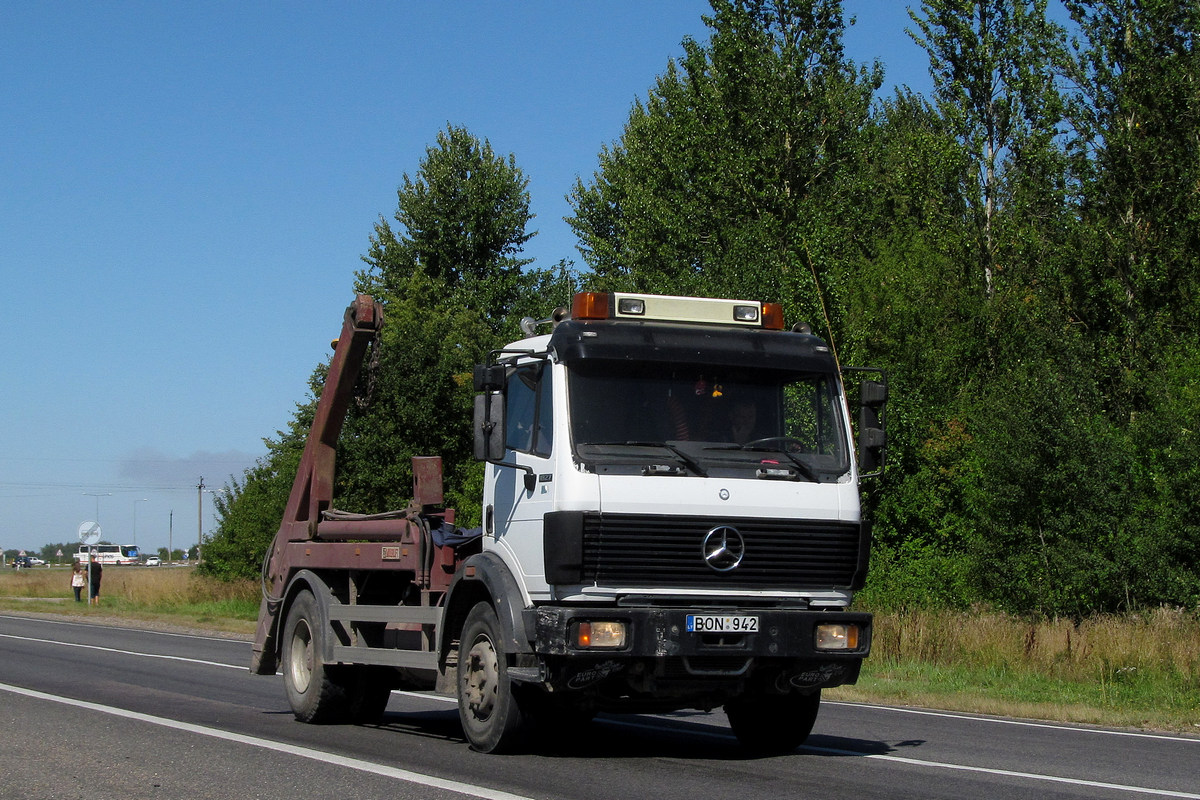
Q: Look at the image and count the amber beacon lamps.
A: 2